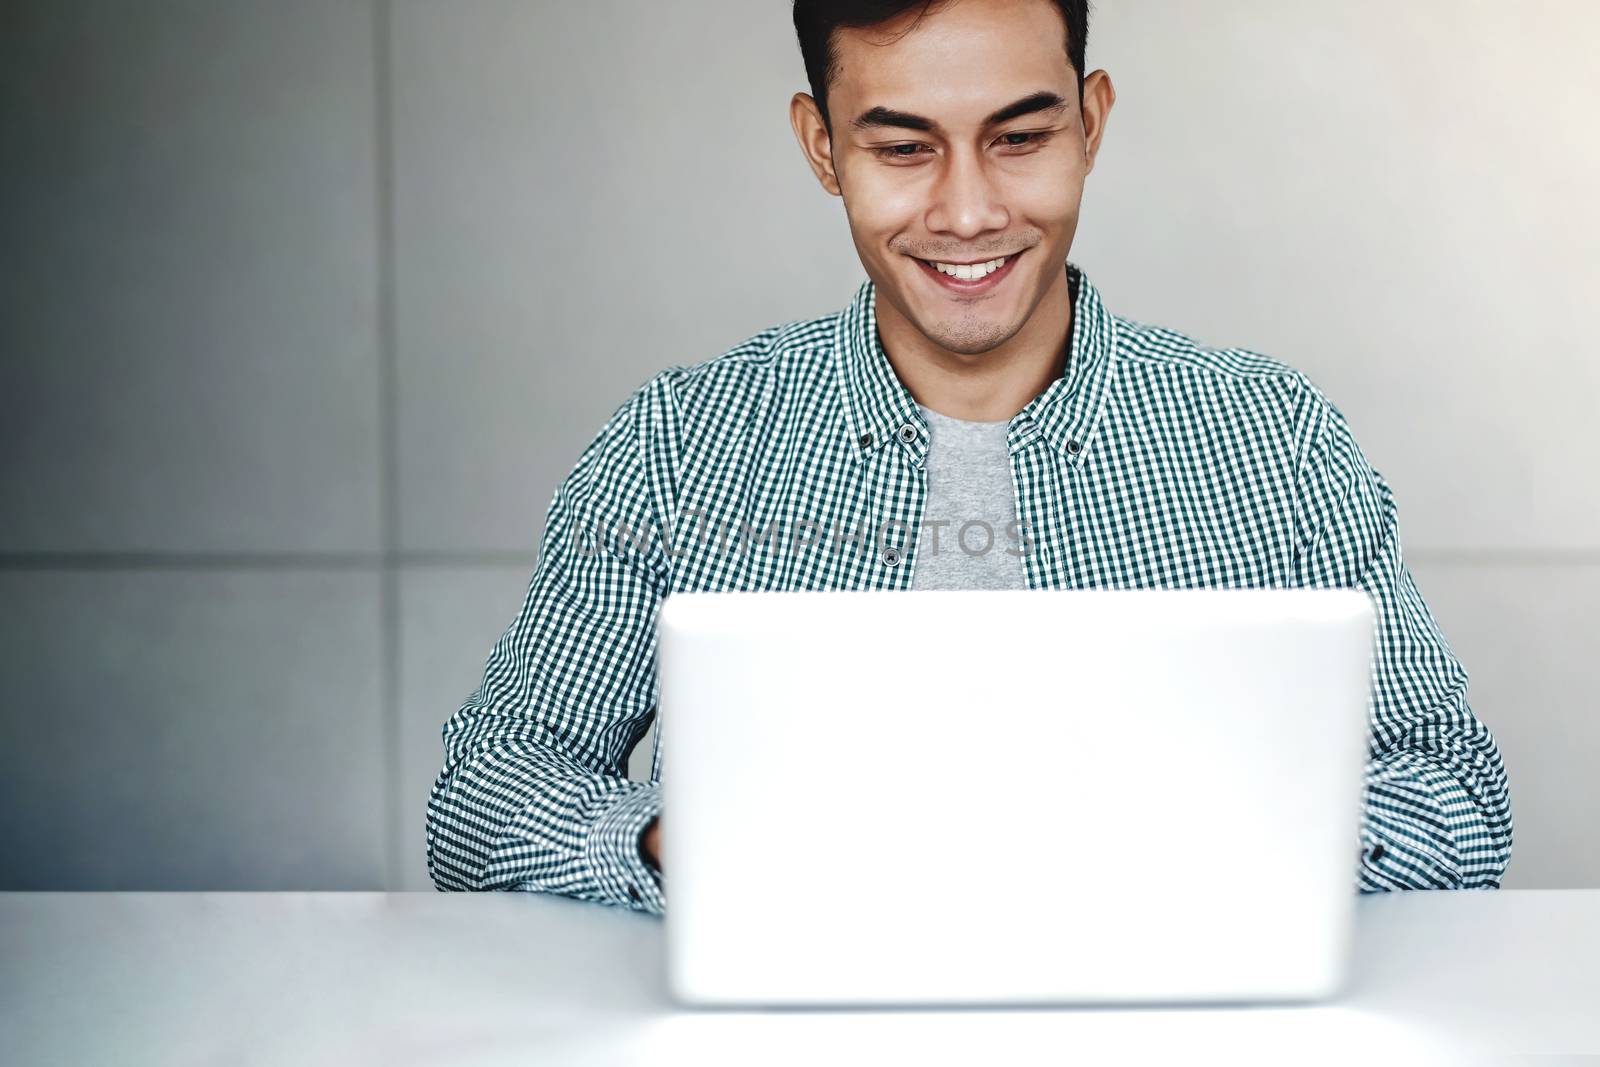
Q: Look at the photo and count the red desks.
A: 0